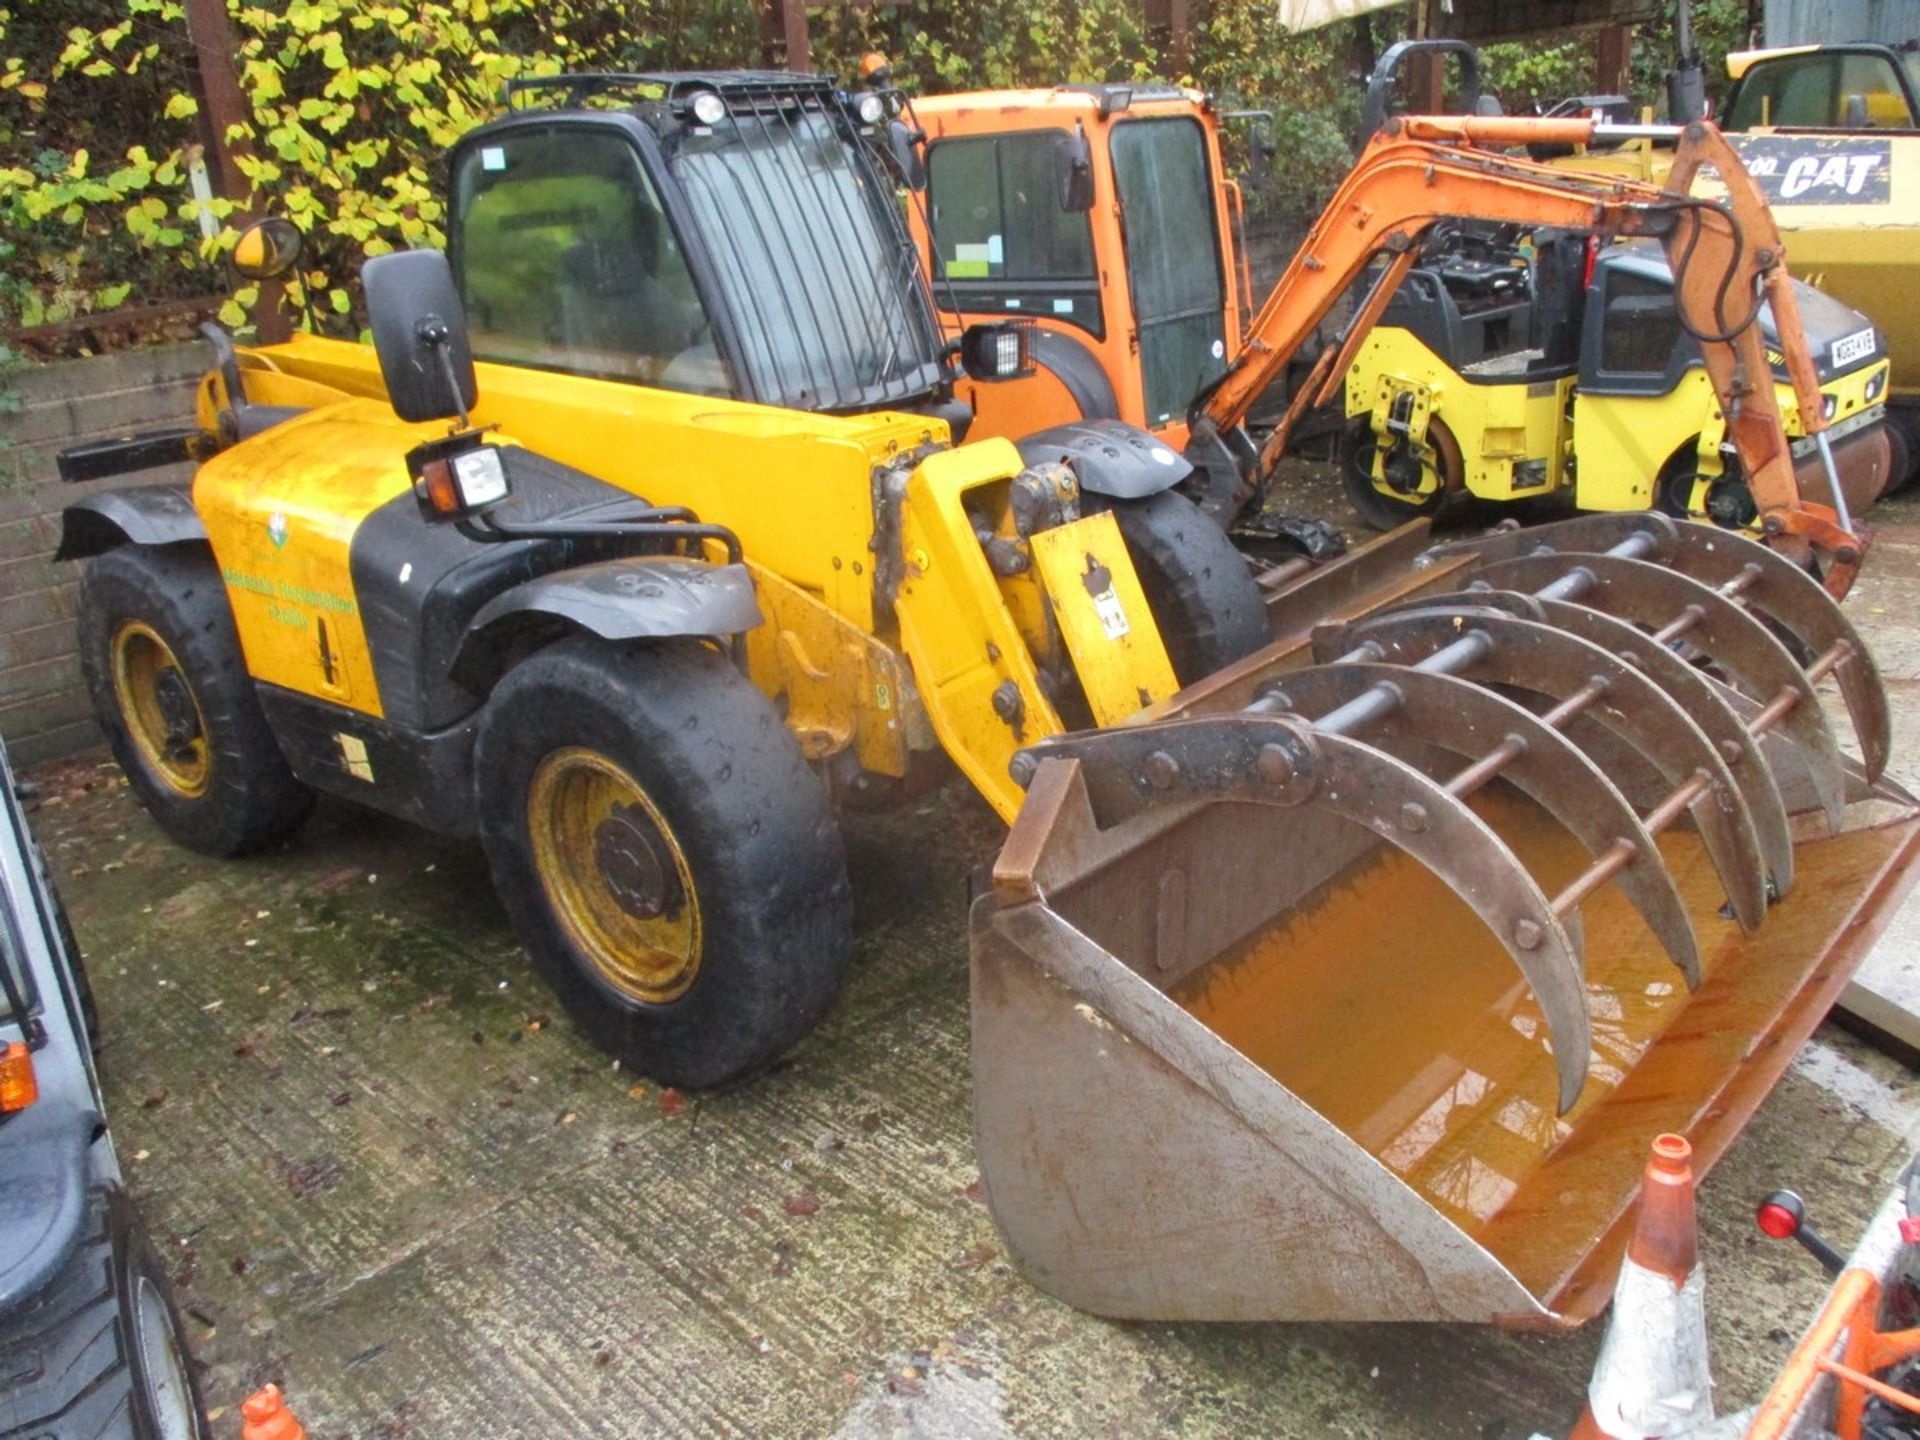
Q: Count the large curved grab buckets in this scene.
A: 1